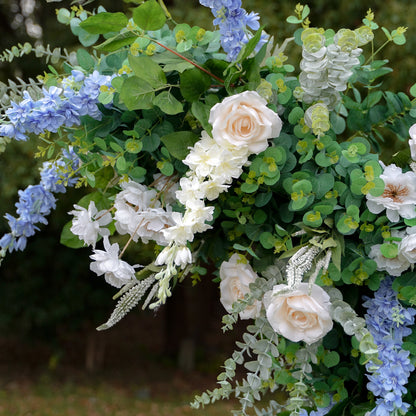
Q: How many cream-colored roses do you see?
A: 3